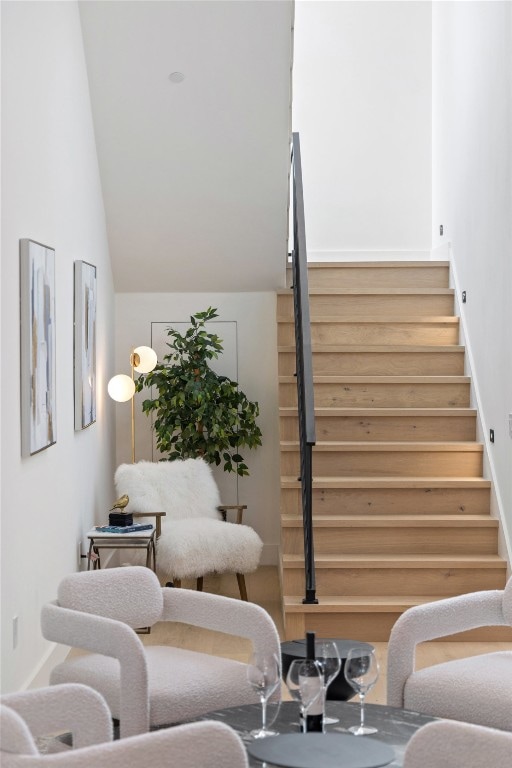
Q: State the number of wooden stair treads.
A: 11